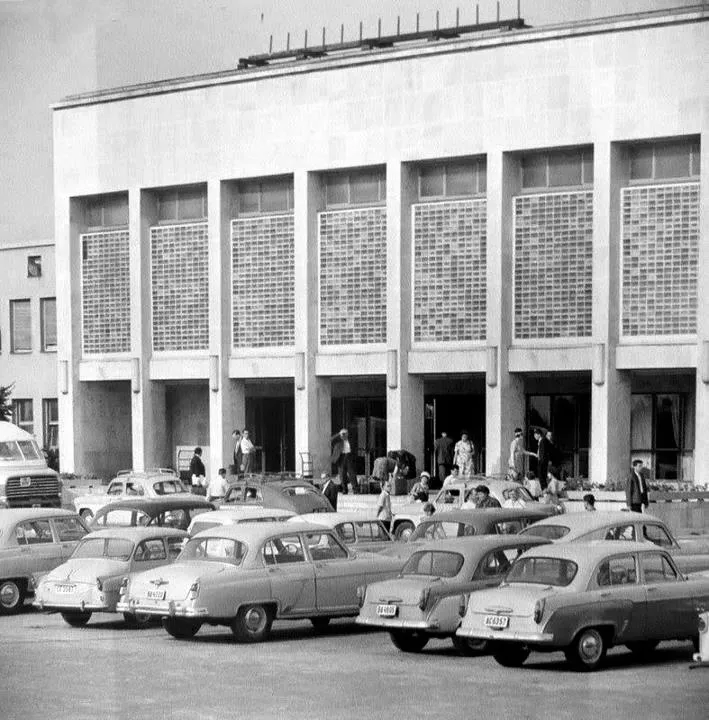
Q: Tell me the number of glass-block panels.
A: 7